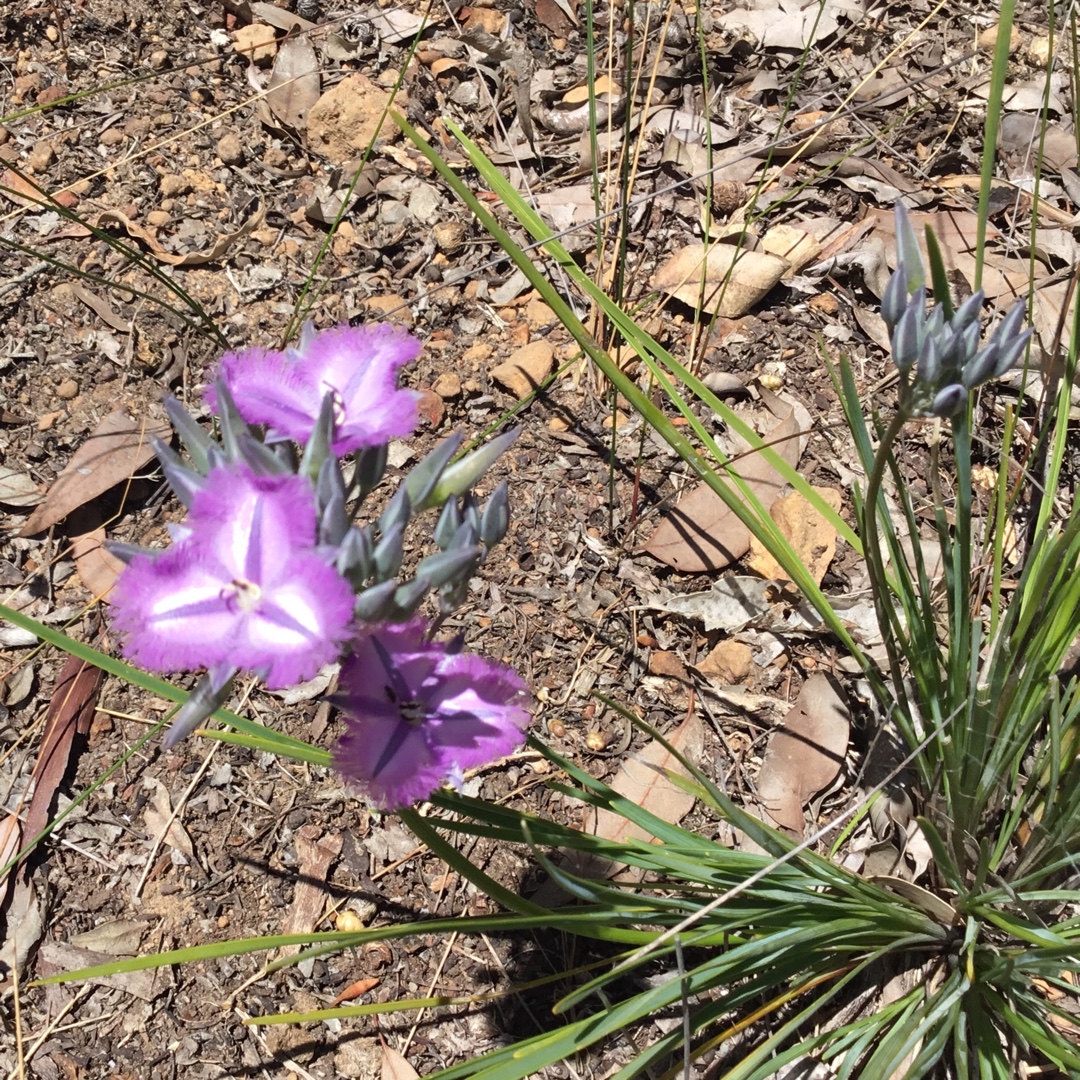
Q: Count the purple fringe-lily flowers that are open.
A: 3